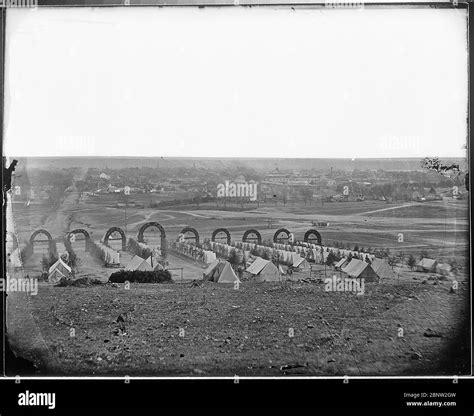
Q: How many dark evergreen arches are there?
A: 9